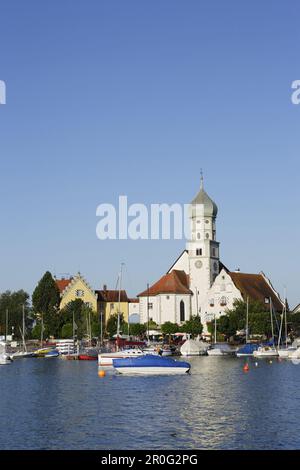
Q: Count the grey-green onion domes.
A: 1